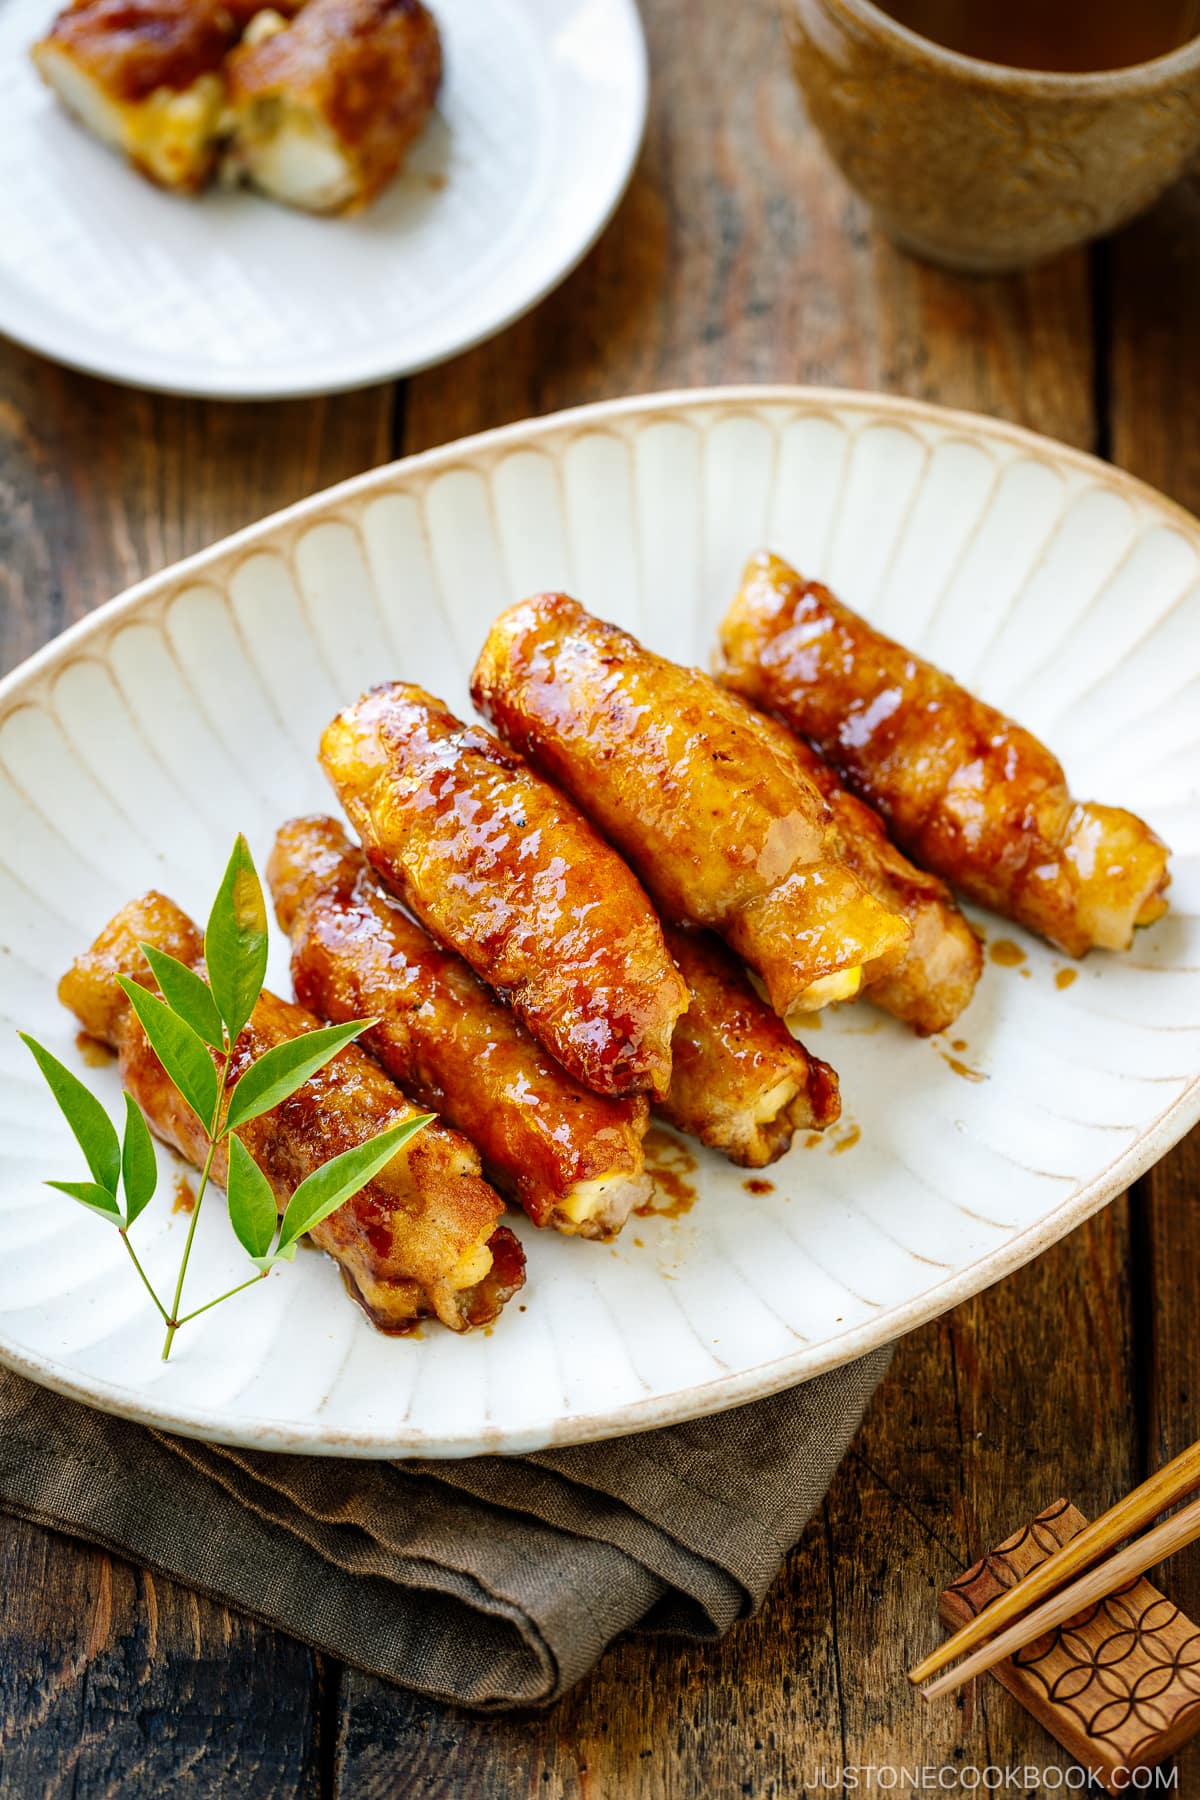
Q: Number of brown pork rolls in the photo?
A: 7